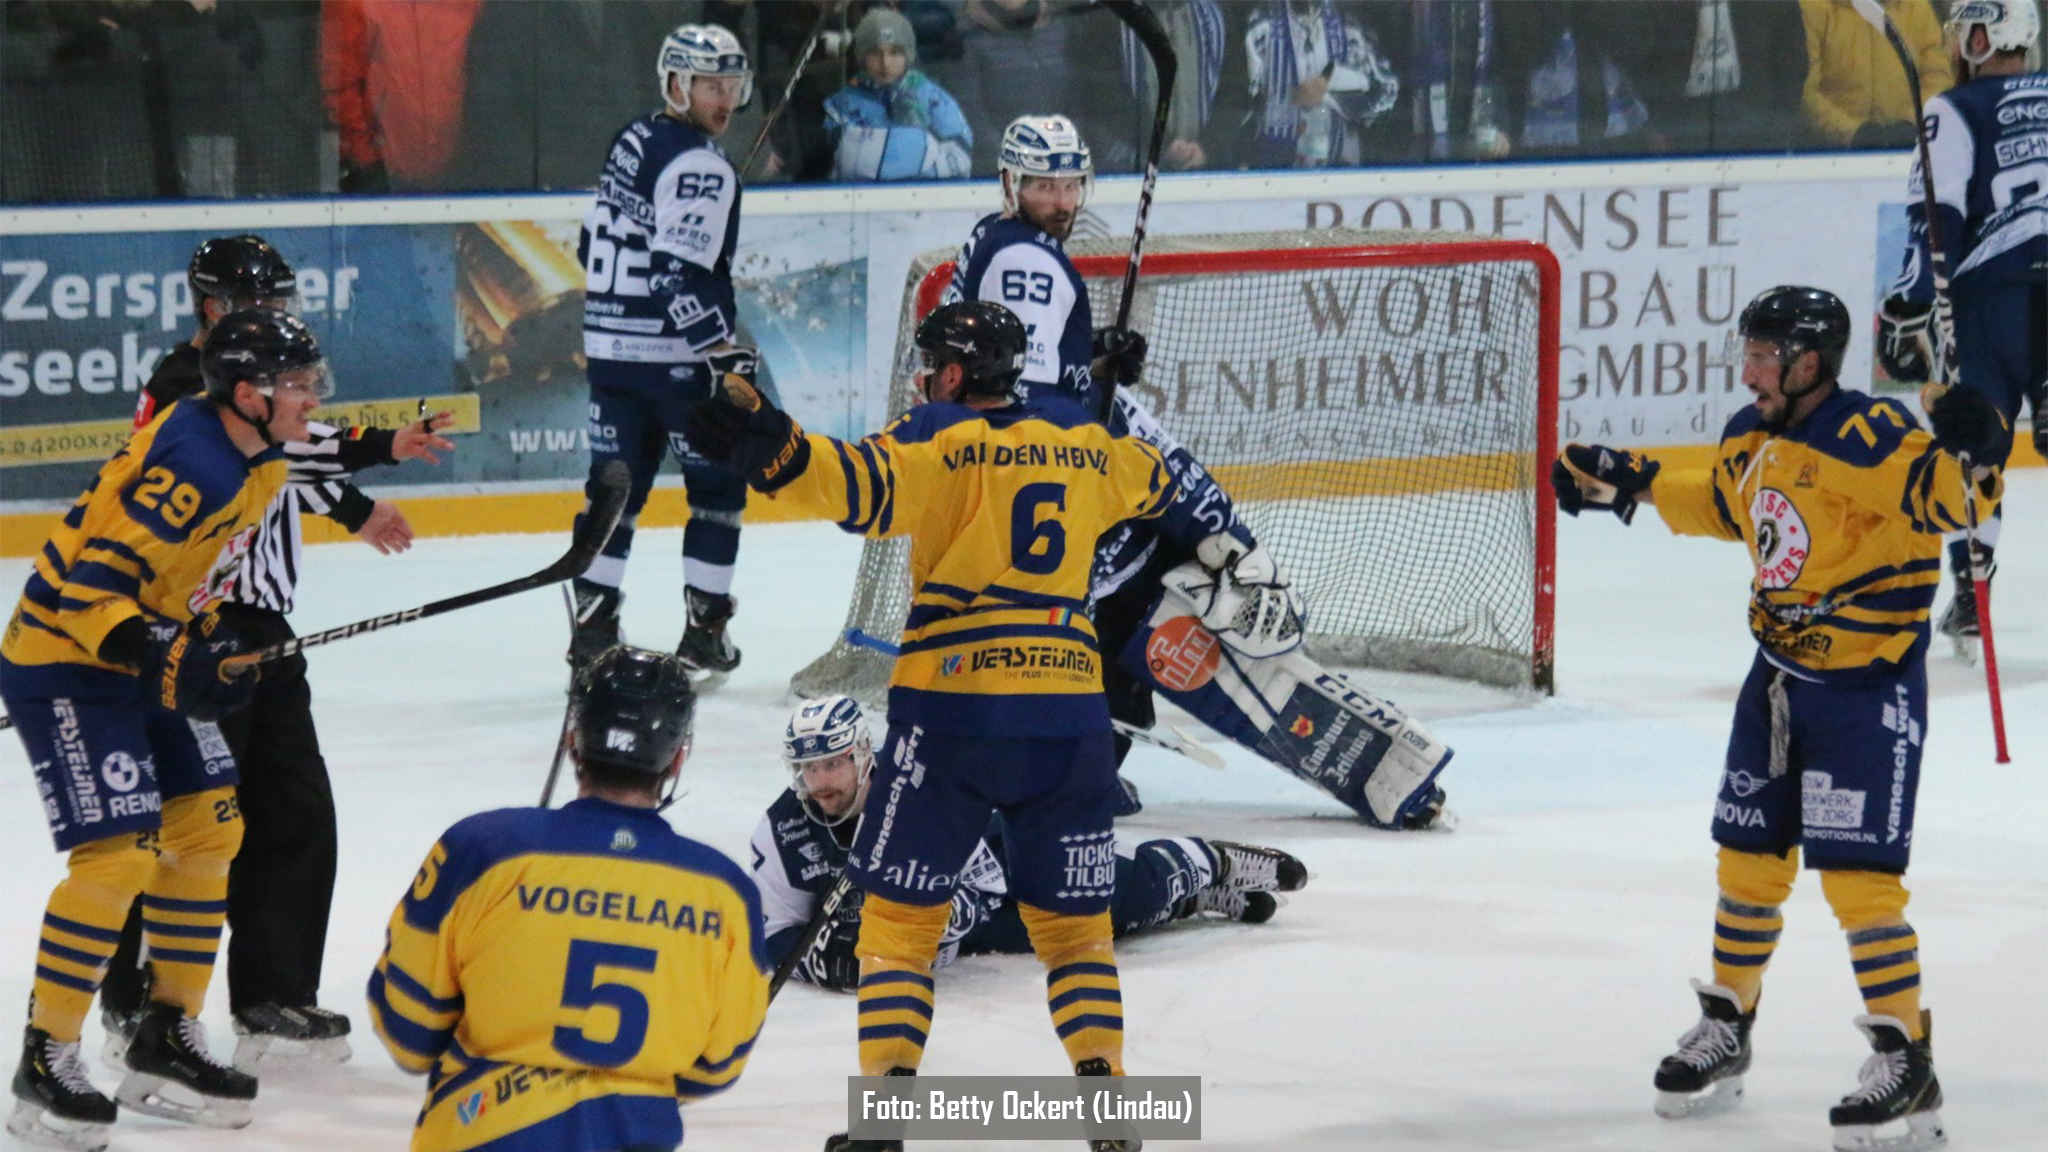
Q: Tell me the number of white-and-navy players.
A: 5